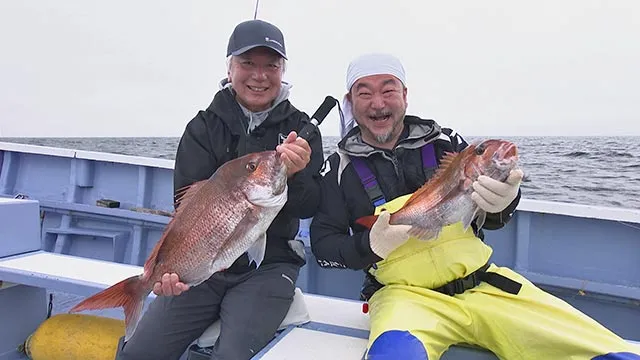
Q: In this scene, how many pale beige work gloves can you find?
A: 2